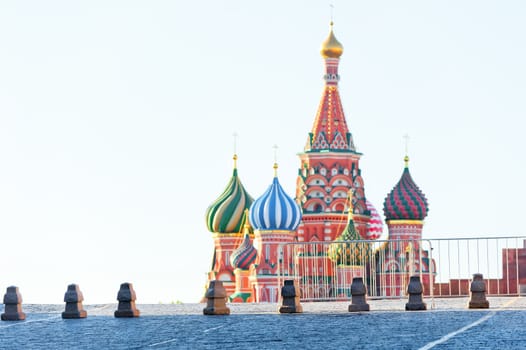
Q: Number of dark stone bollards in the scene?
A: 8